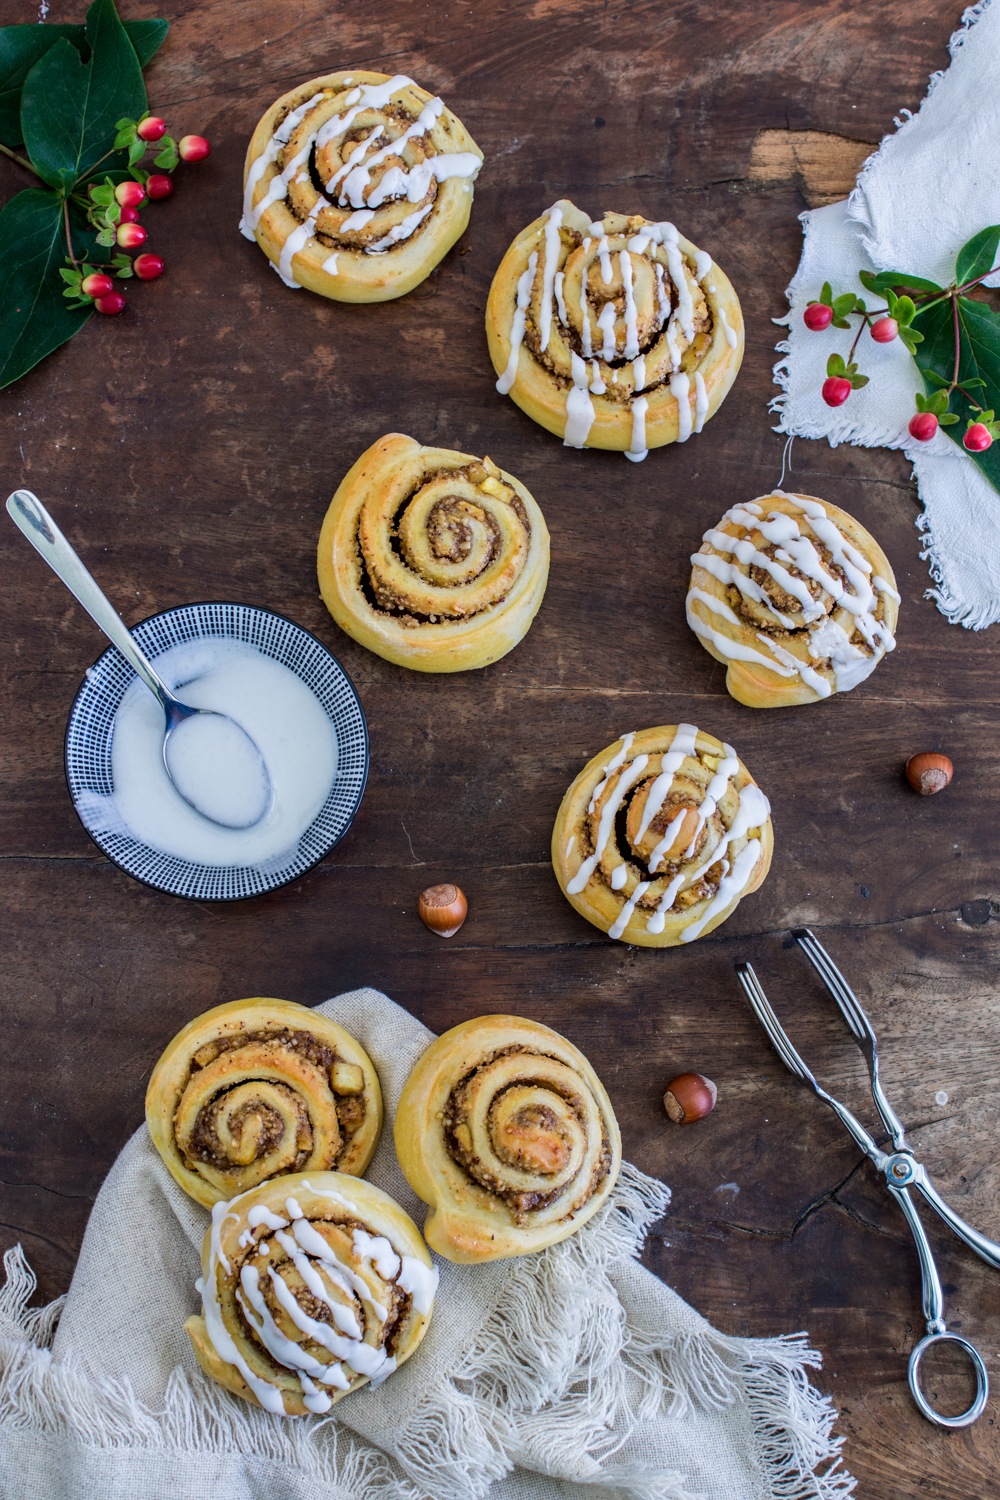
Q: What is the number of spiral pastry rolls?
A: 8